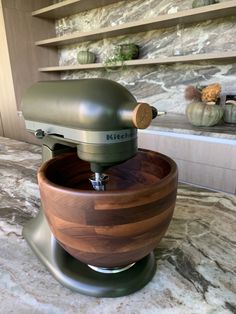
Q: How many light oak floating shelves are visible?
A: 3